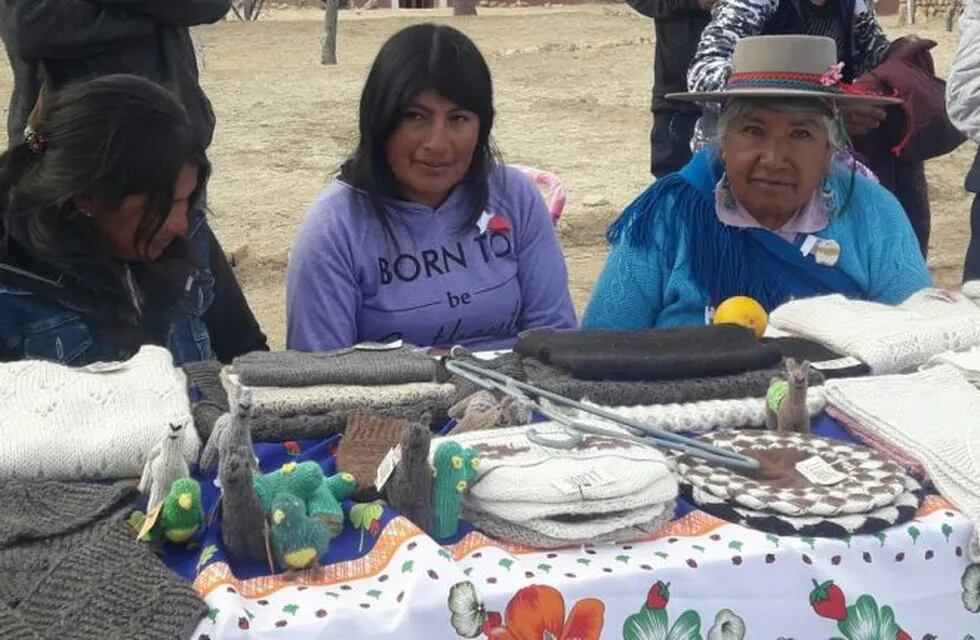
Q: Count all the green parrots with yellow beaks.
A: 2